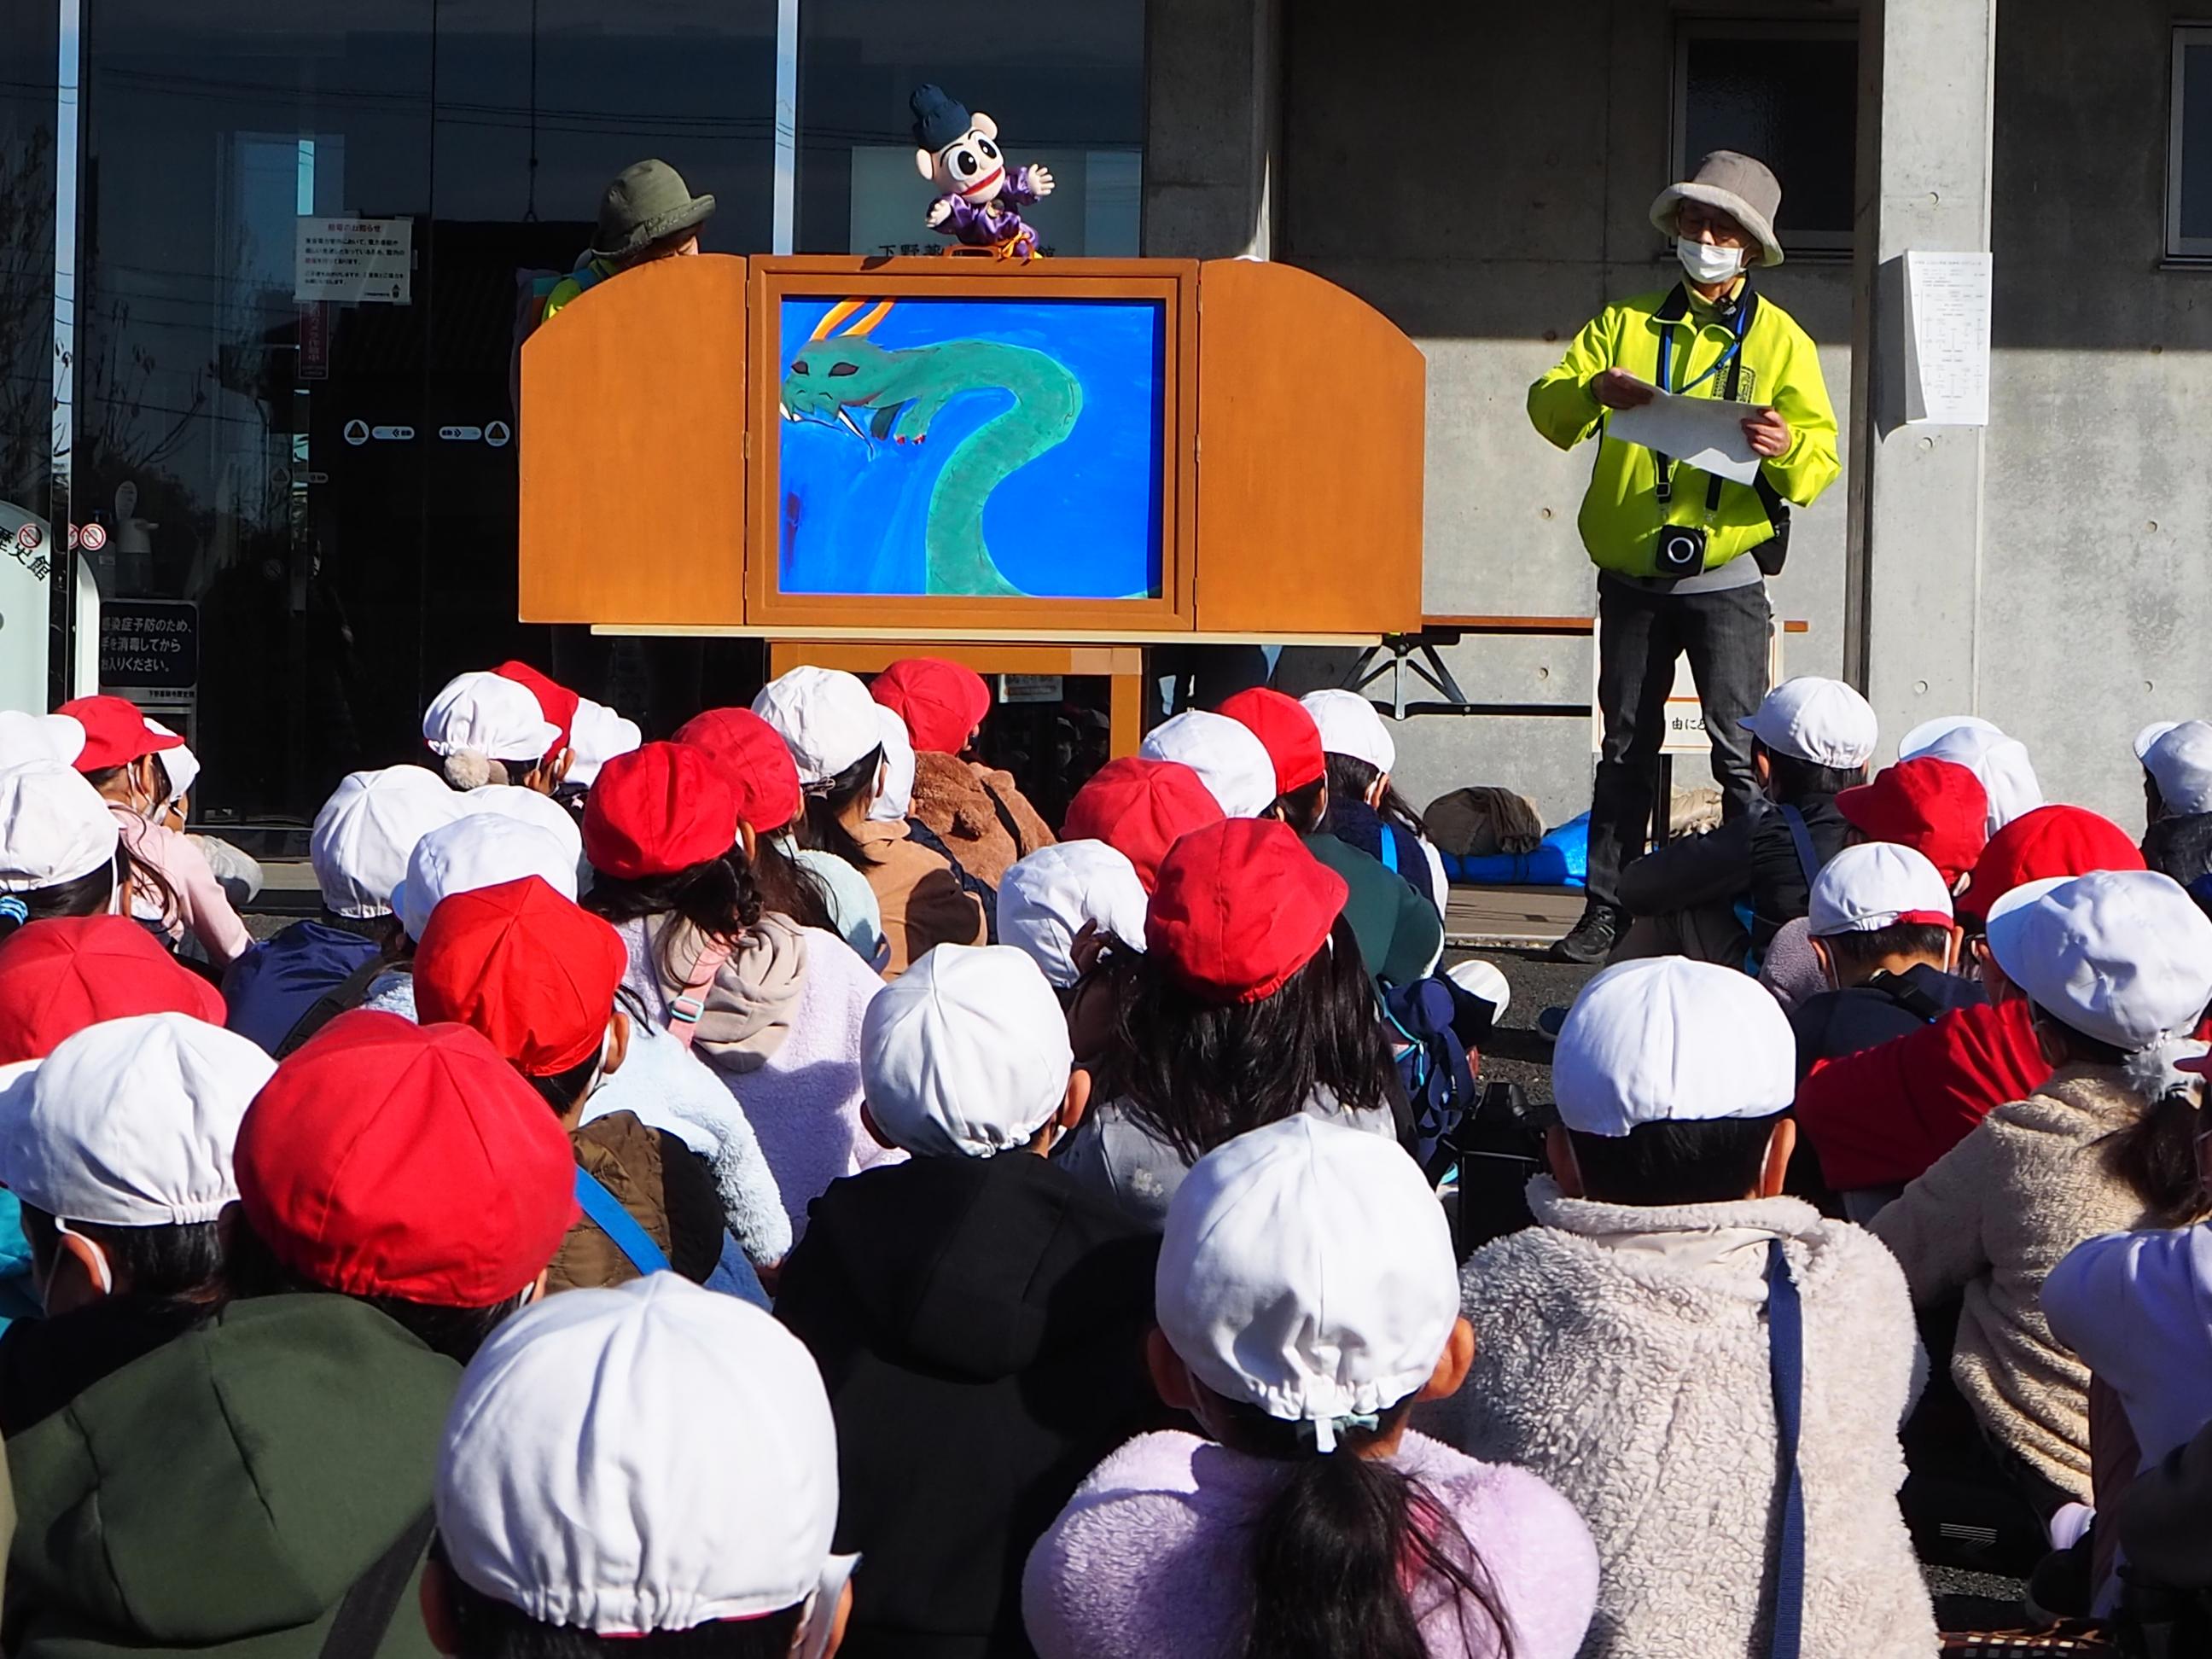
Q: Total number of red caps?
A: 13